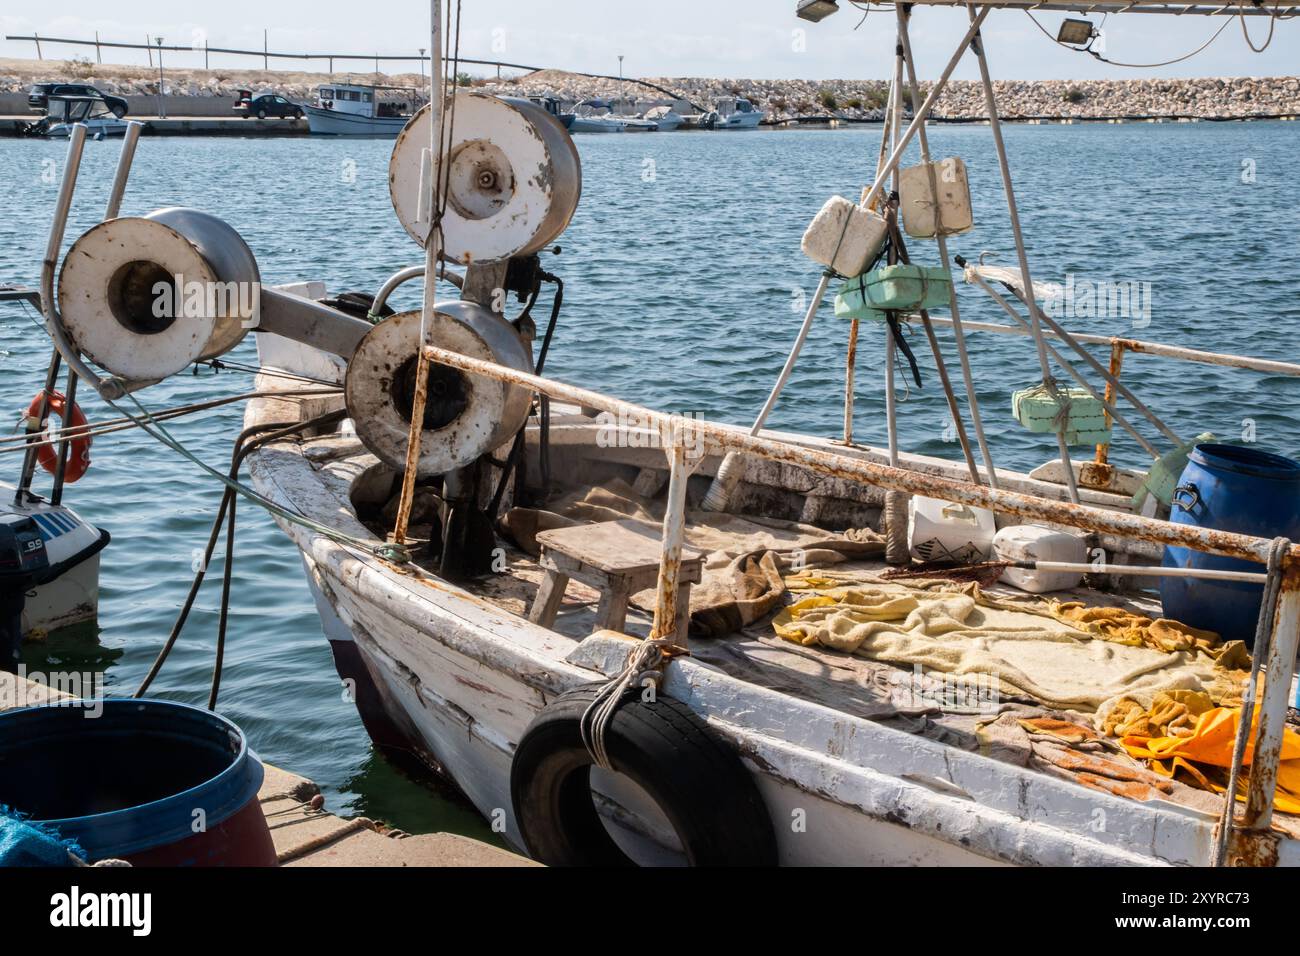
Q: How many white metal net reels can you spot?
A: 3